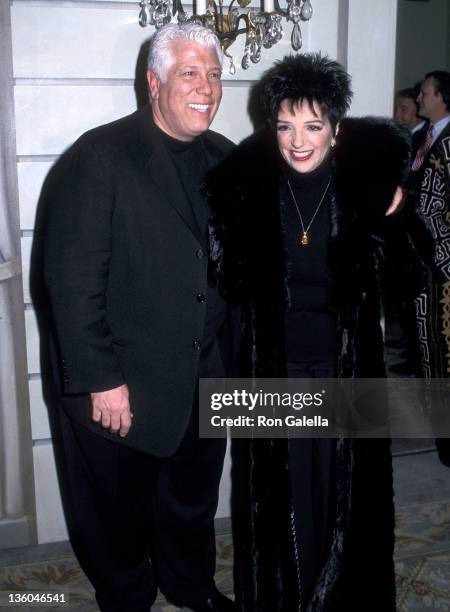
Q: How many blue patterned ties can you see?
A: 0